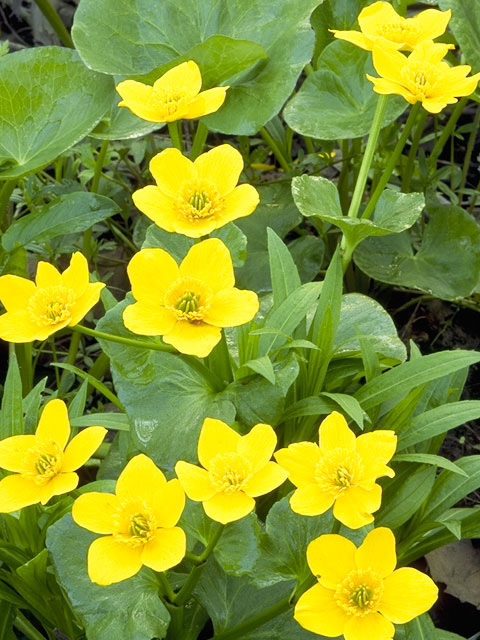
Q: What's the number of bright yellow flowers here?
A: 11